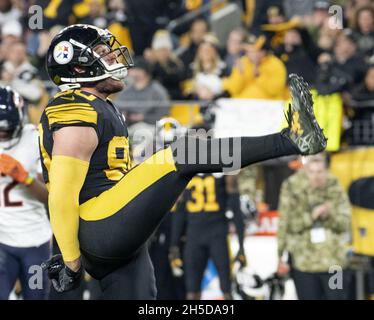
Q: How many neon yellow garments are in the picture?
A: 1